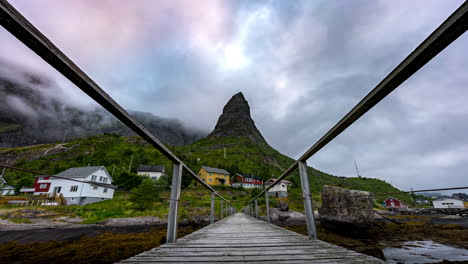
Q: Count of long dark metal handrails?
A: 2